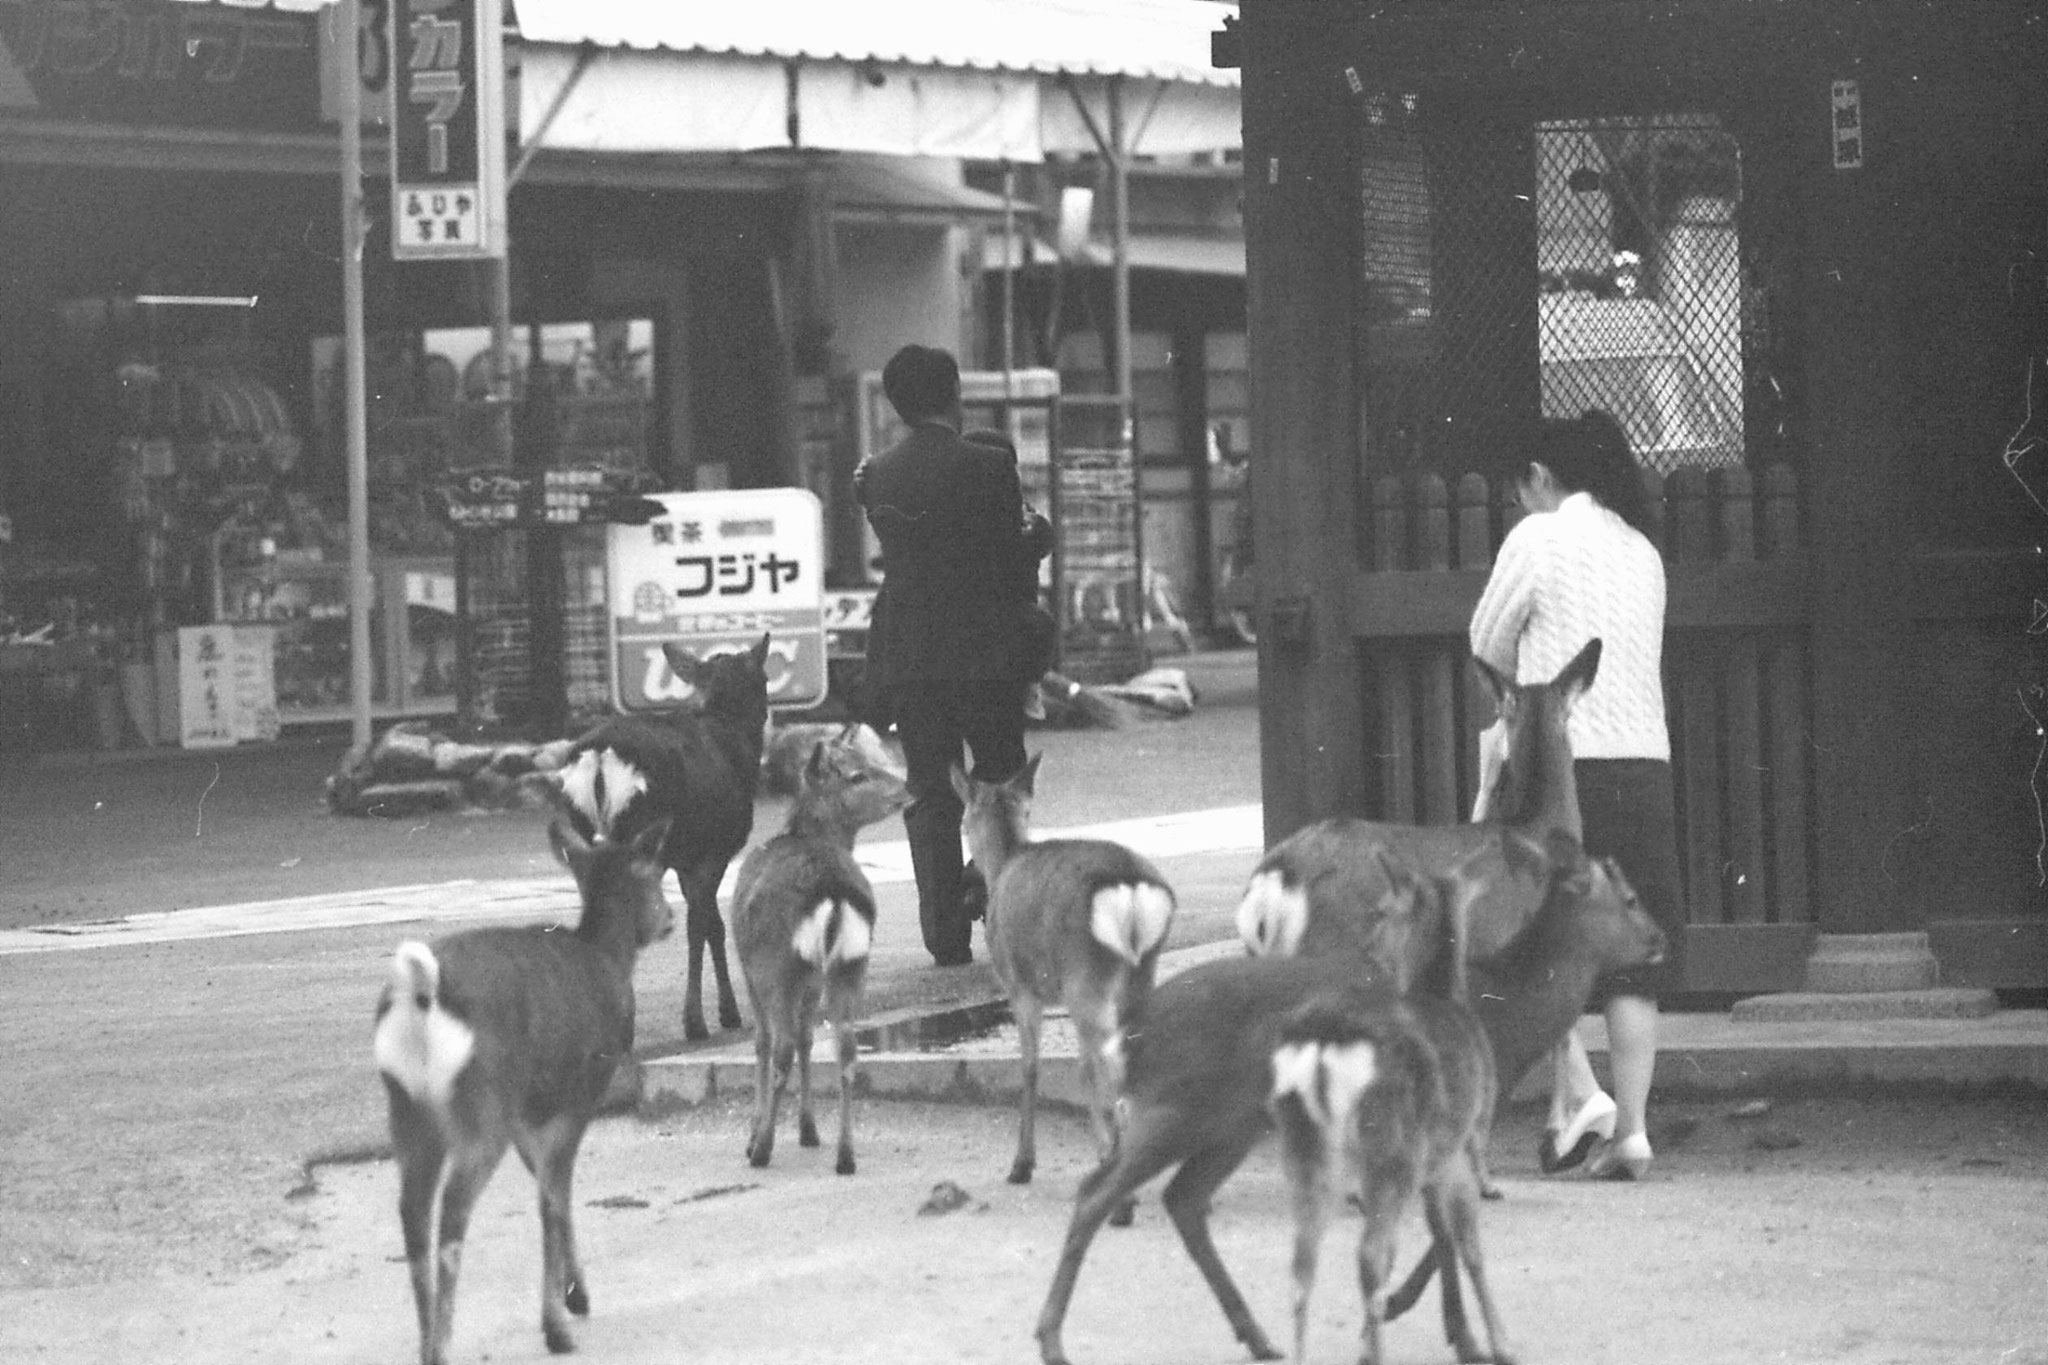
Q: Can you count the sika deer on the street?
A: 7